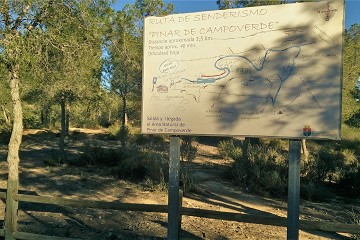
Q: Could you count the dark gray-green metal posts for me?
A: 2